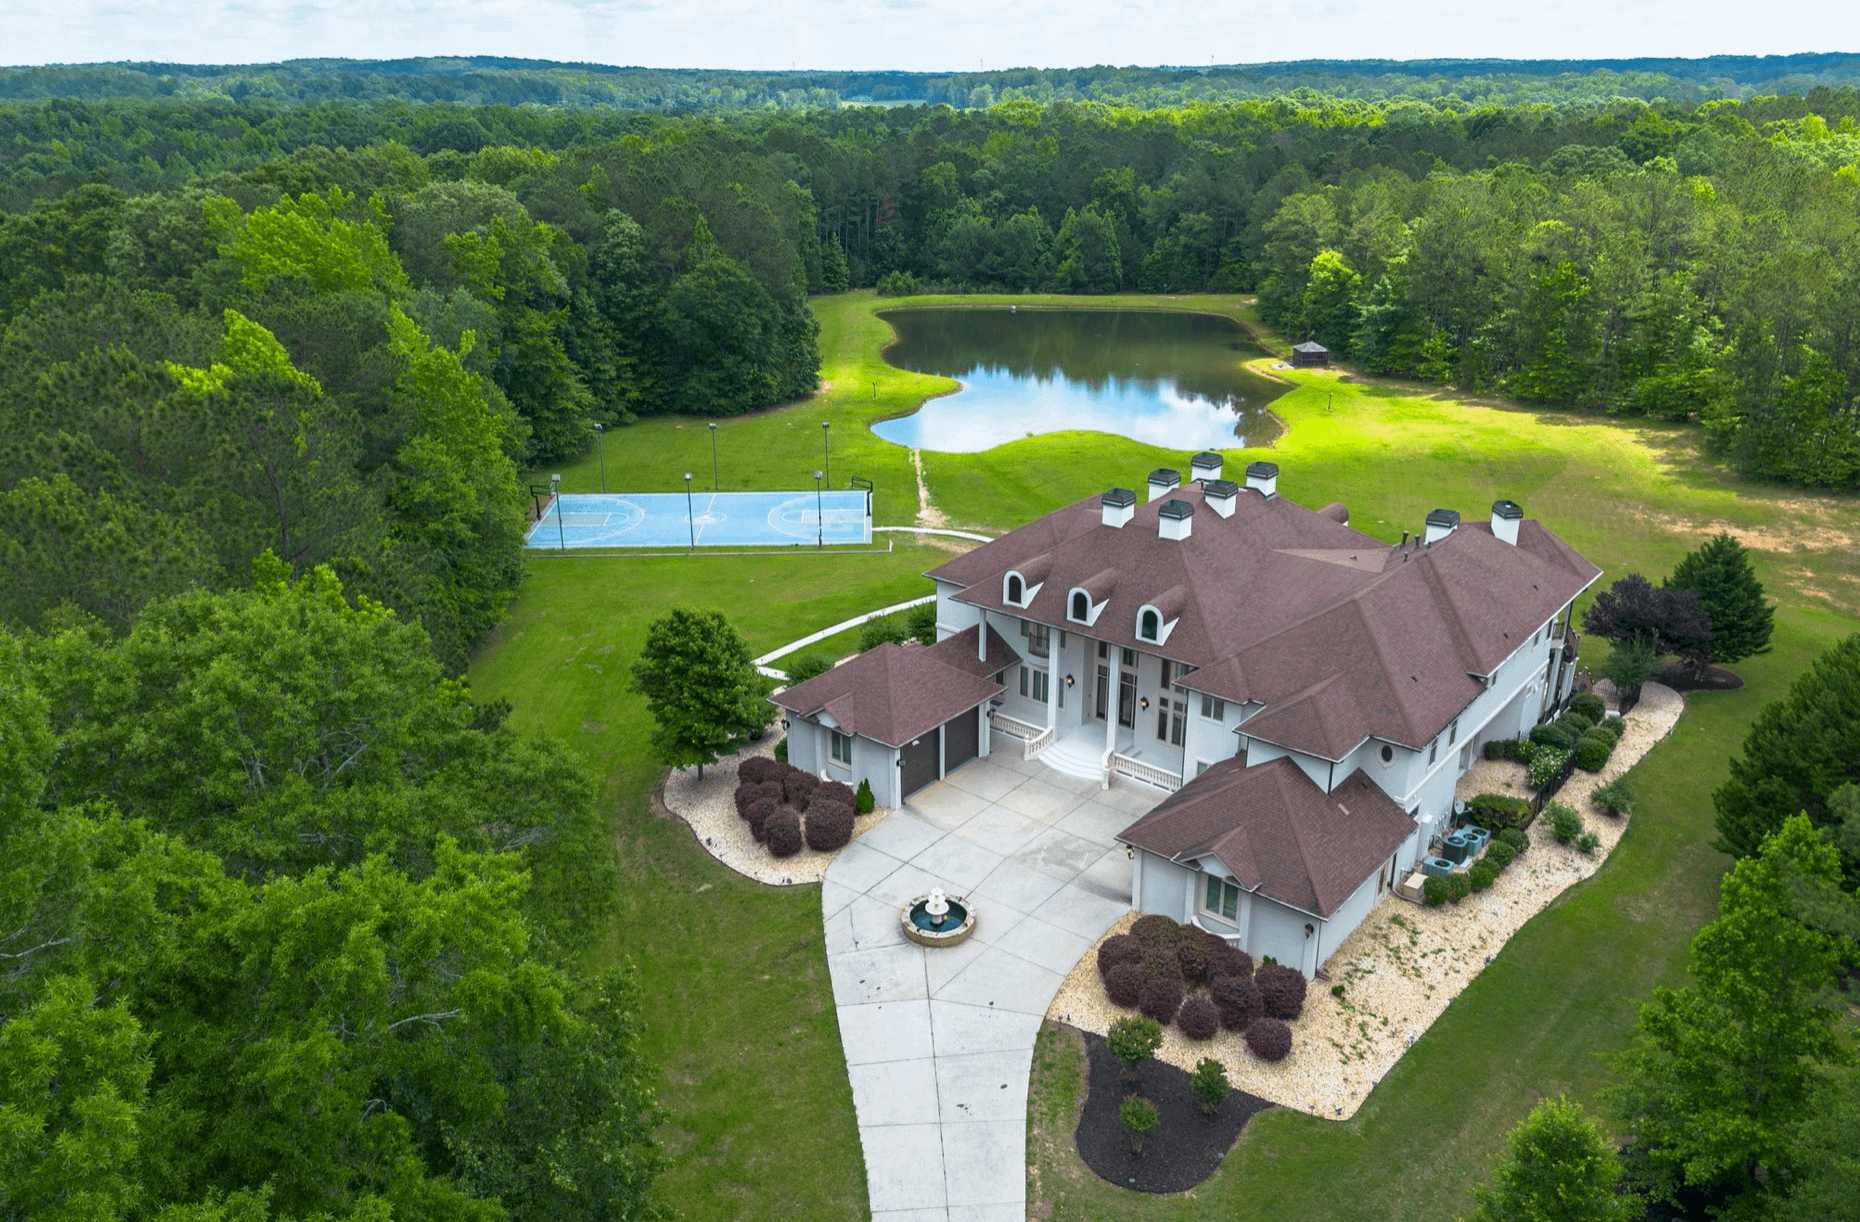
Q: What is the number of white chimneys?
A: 8